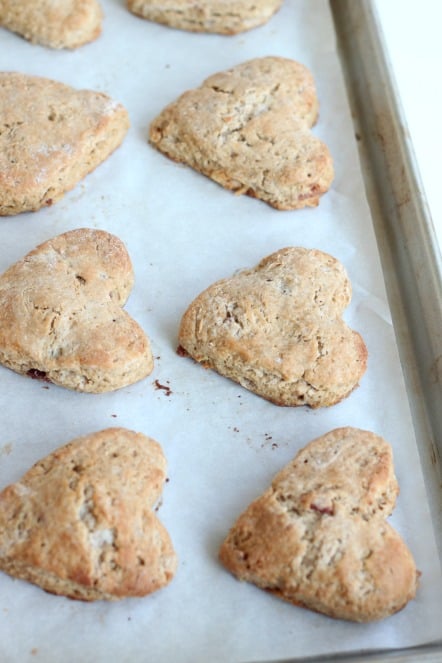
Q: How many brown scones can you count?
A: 8